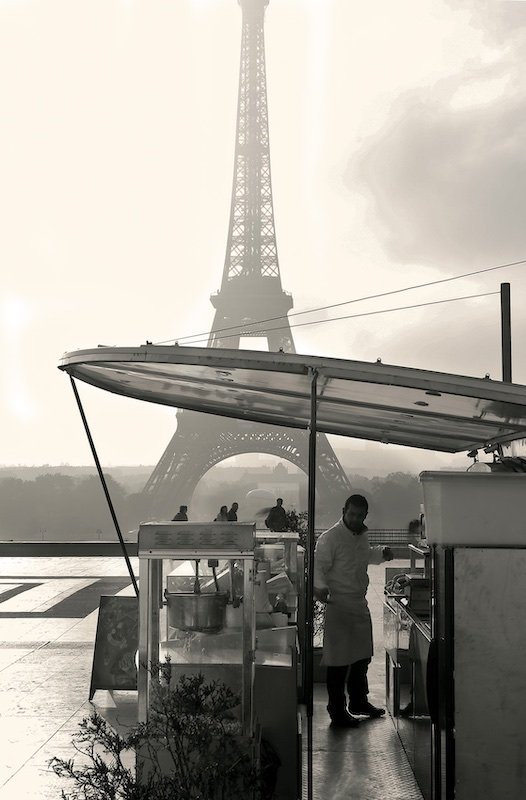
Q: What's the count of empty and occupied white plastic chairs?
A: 0